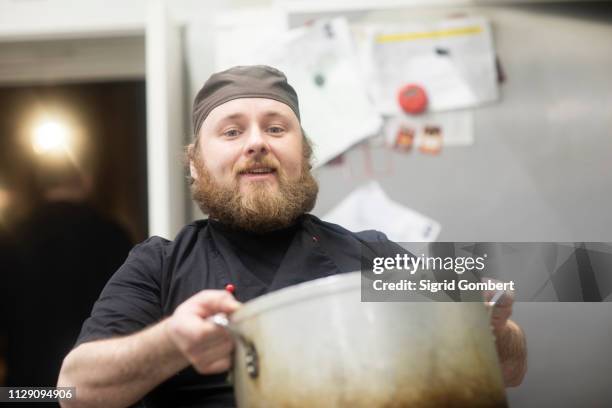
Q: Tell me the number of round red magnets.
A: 1